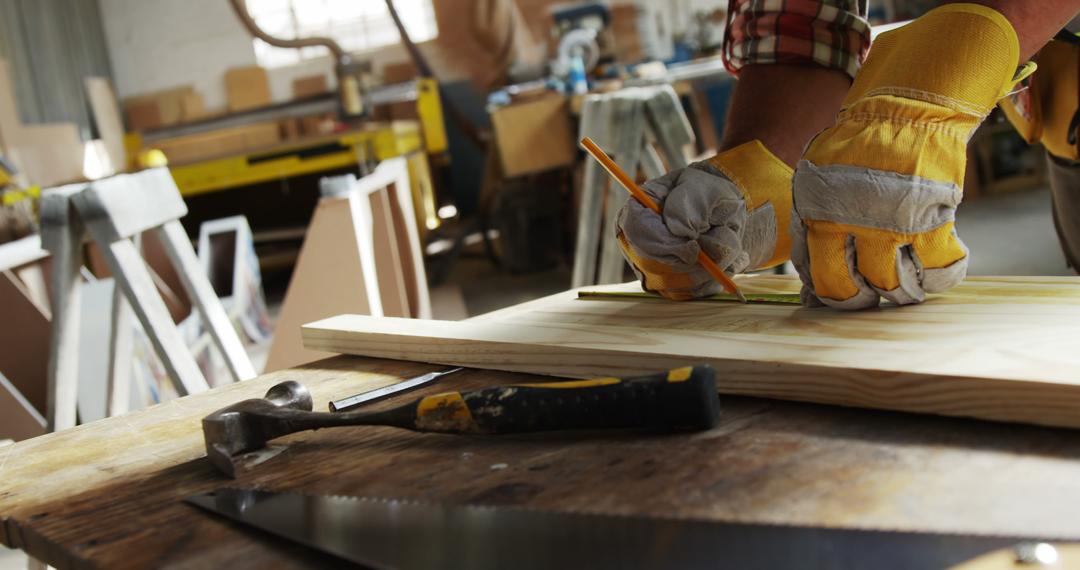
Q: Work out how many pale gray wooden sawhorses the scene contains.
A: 2